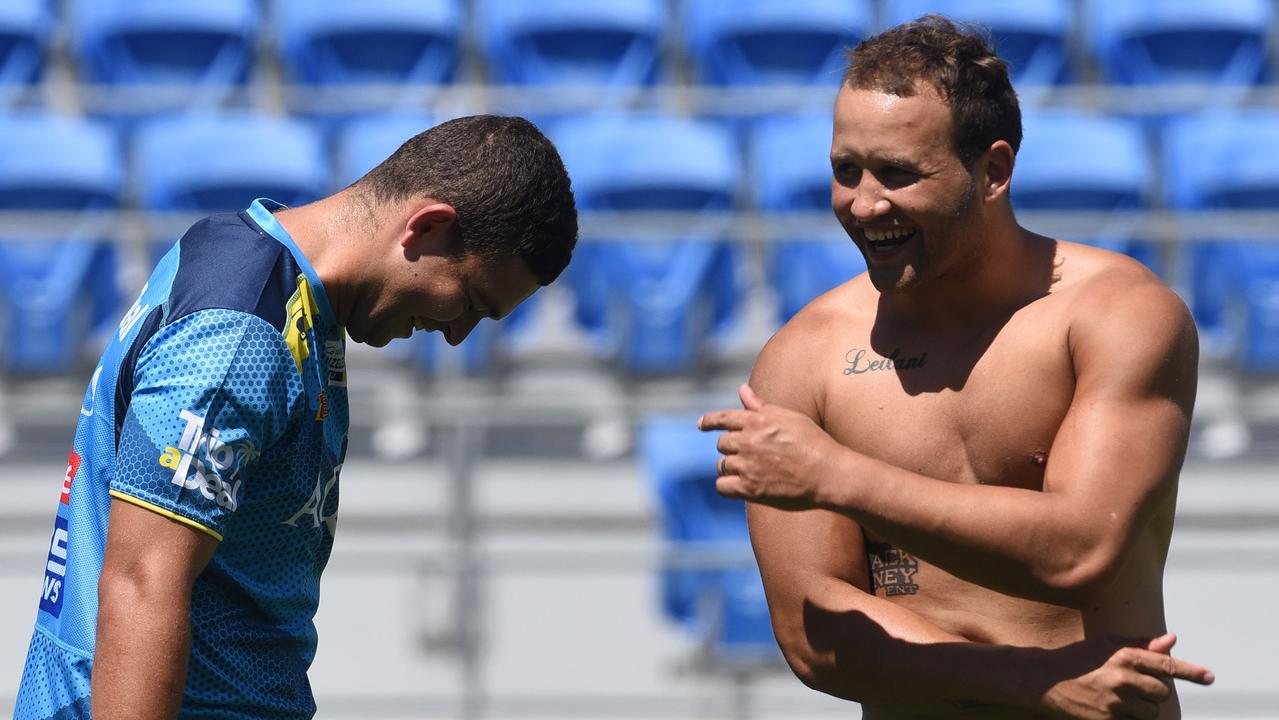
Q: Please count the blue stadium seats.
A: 15